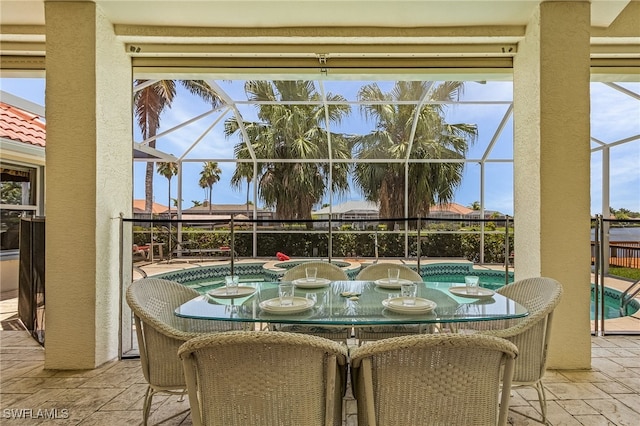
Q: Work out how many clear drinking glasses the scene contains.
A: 6